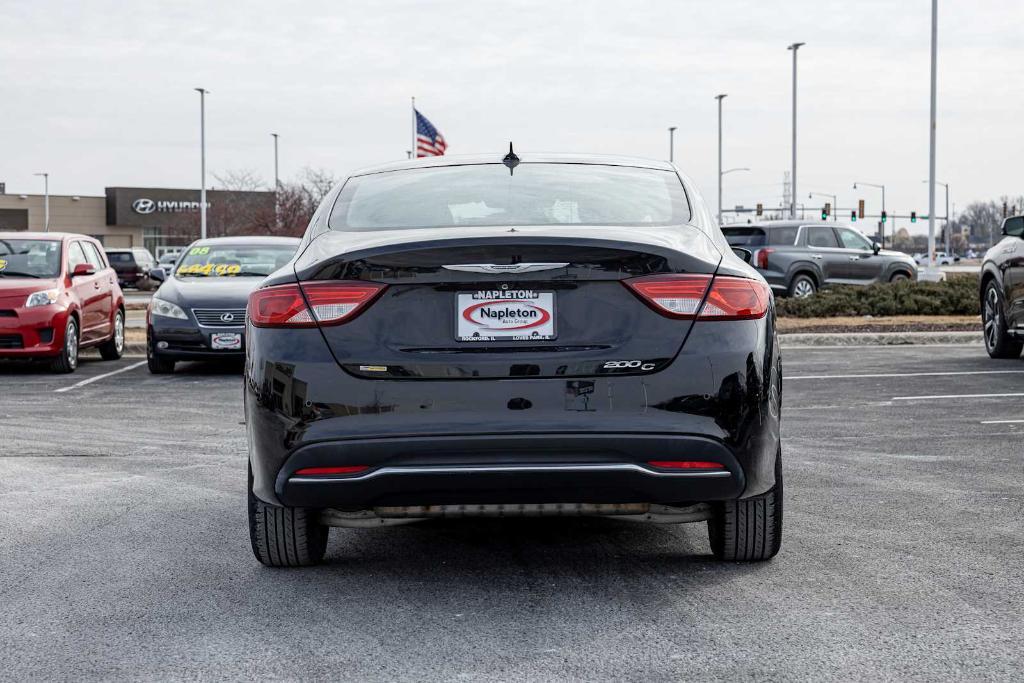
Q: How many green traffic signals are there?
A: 4